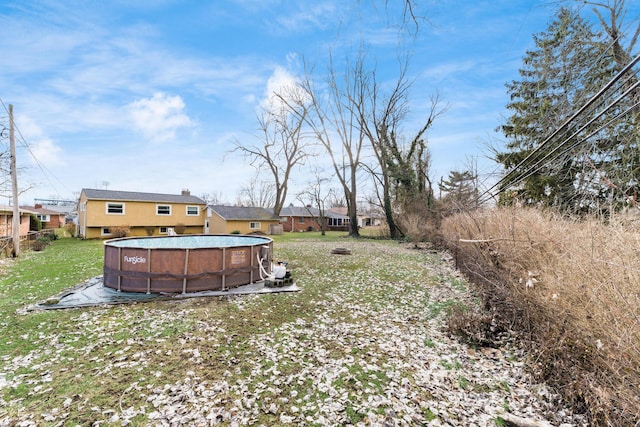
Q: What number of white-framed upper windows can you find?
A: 3